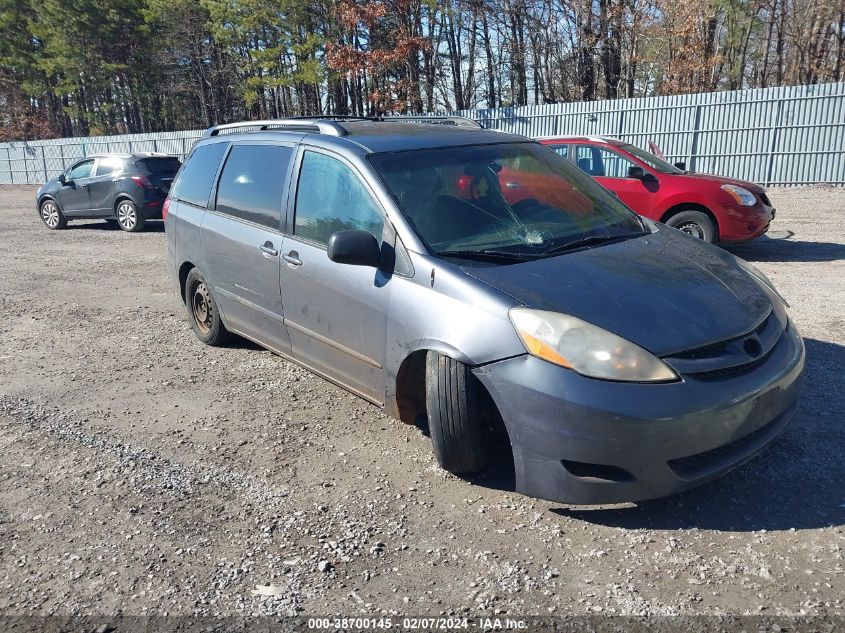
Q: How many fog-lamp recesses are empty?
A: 1